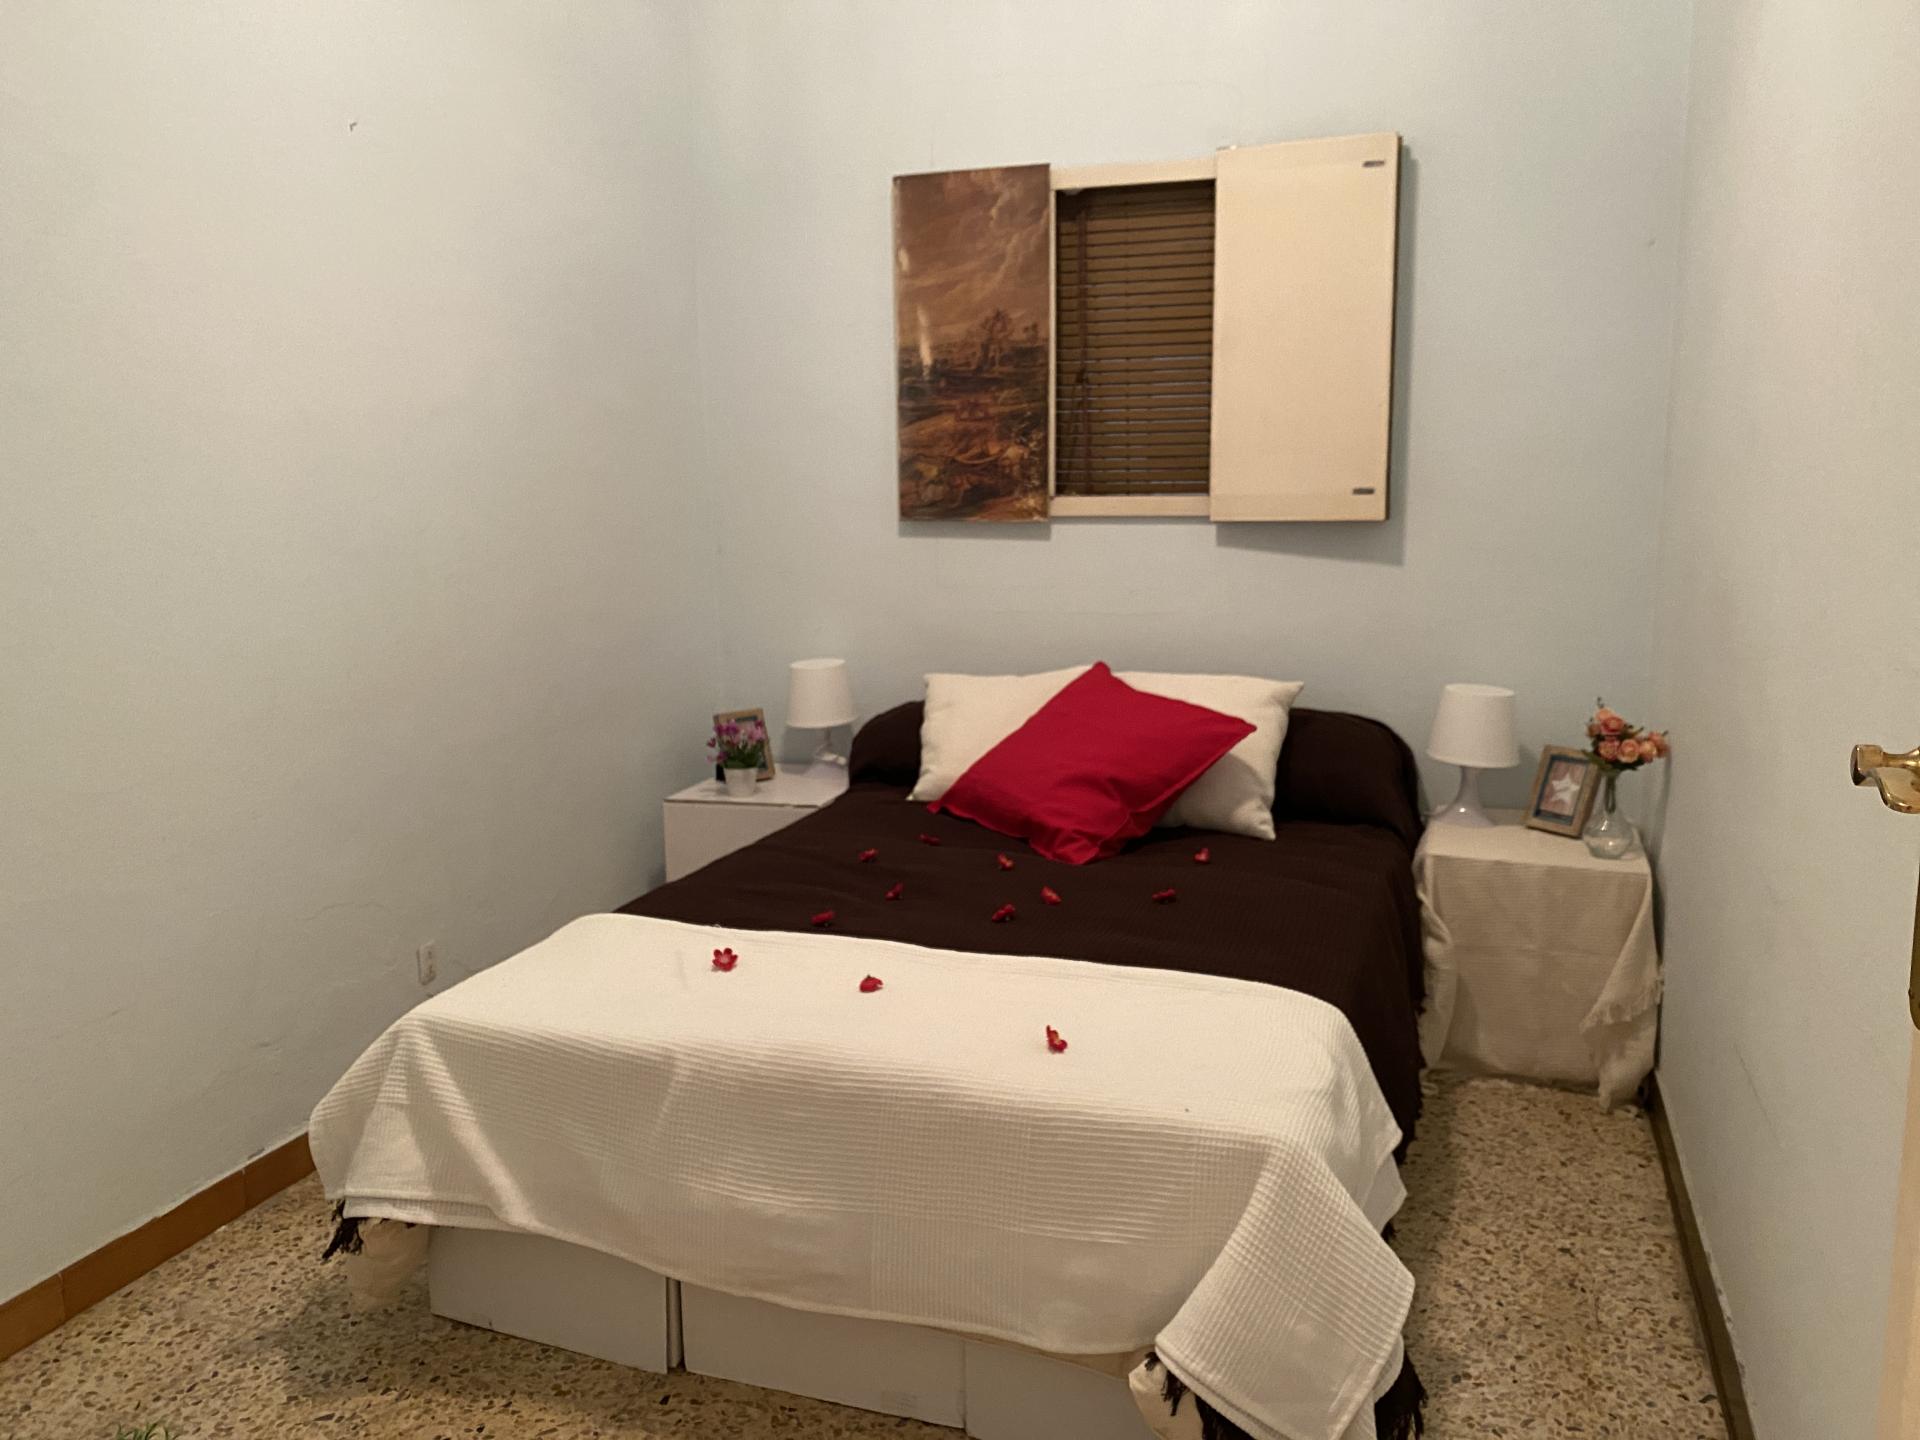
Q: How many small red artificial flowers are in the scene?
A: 12